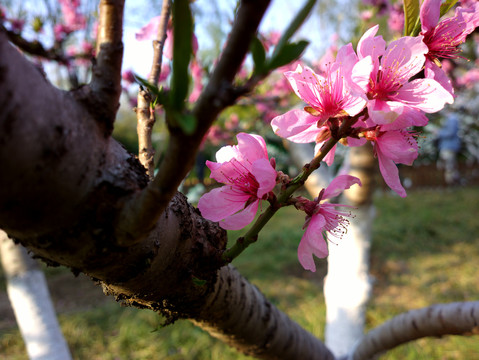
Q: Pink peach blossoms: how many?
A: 6